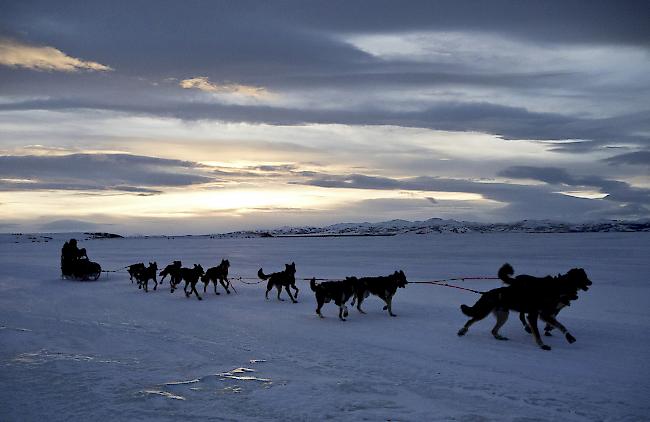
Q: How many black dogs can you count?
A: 10